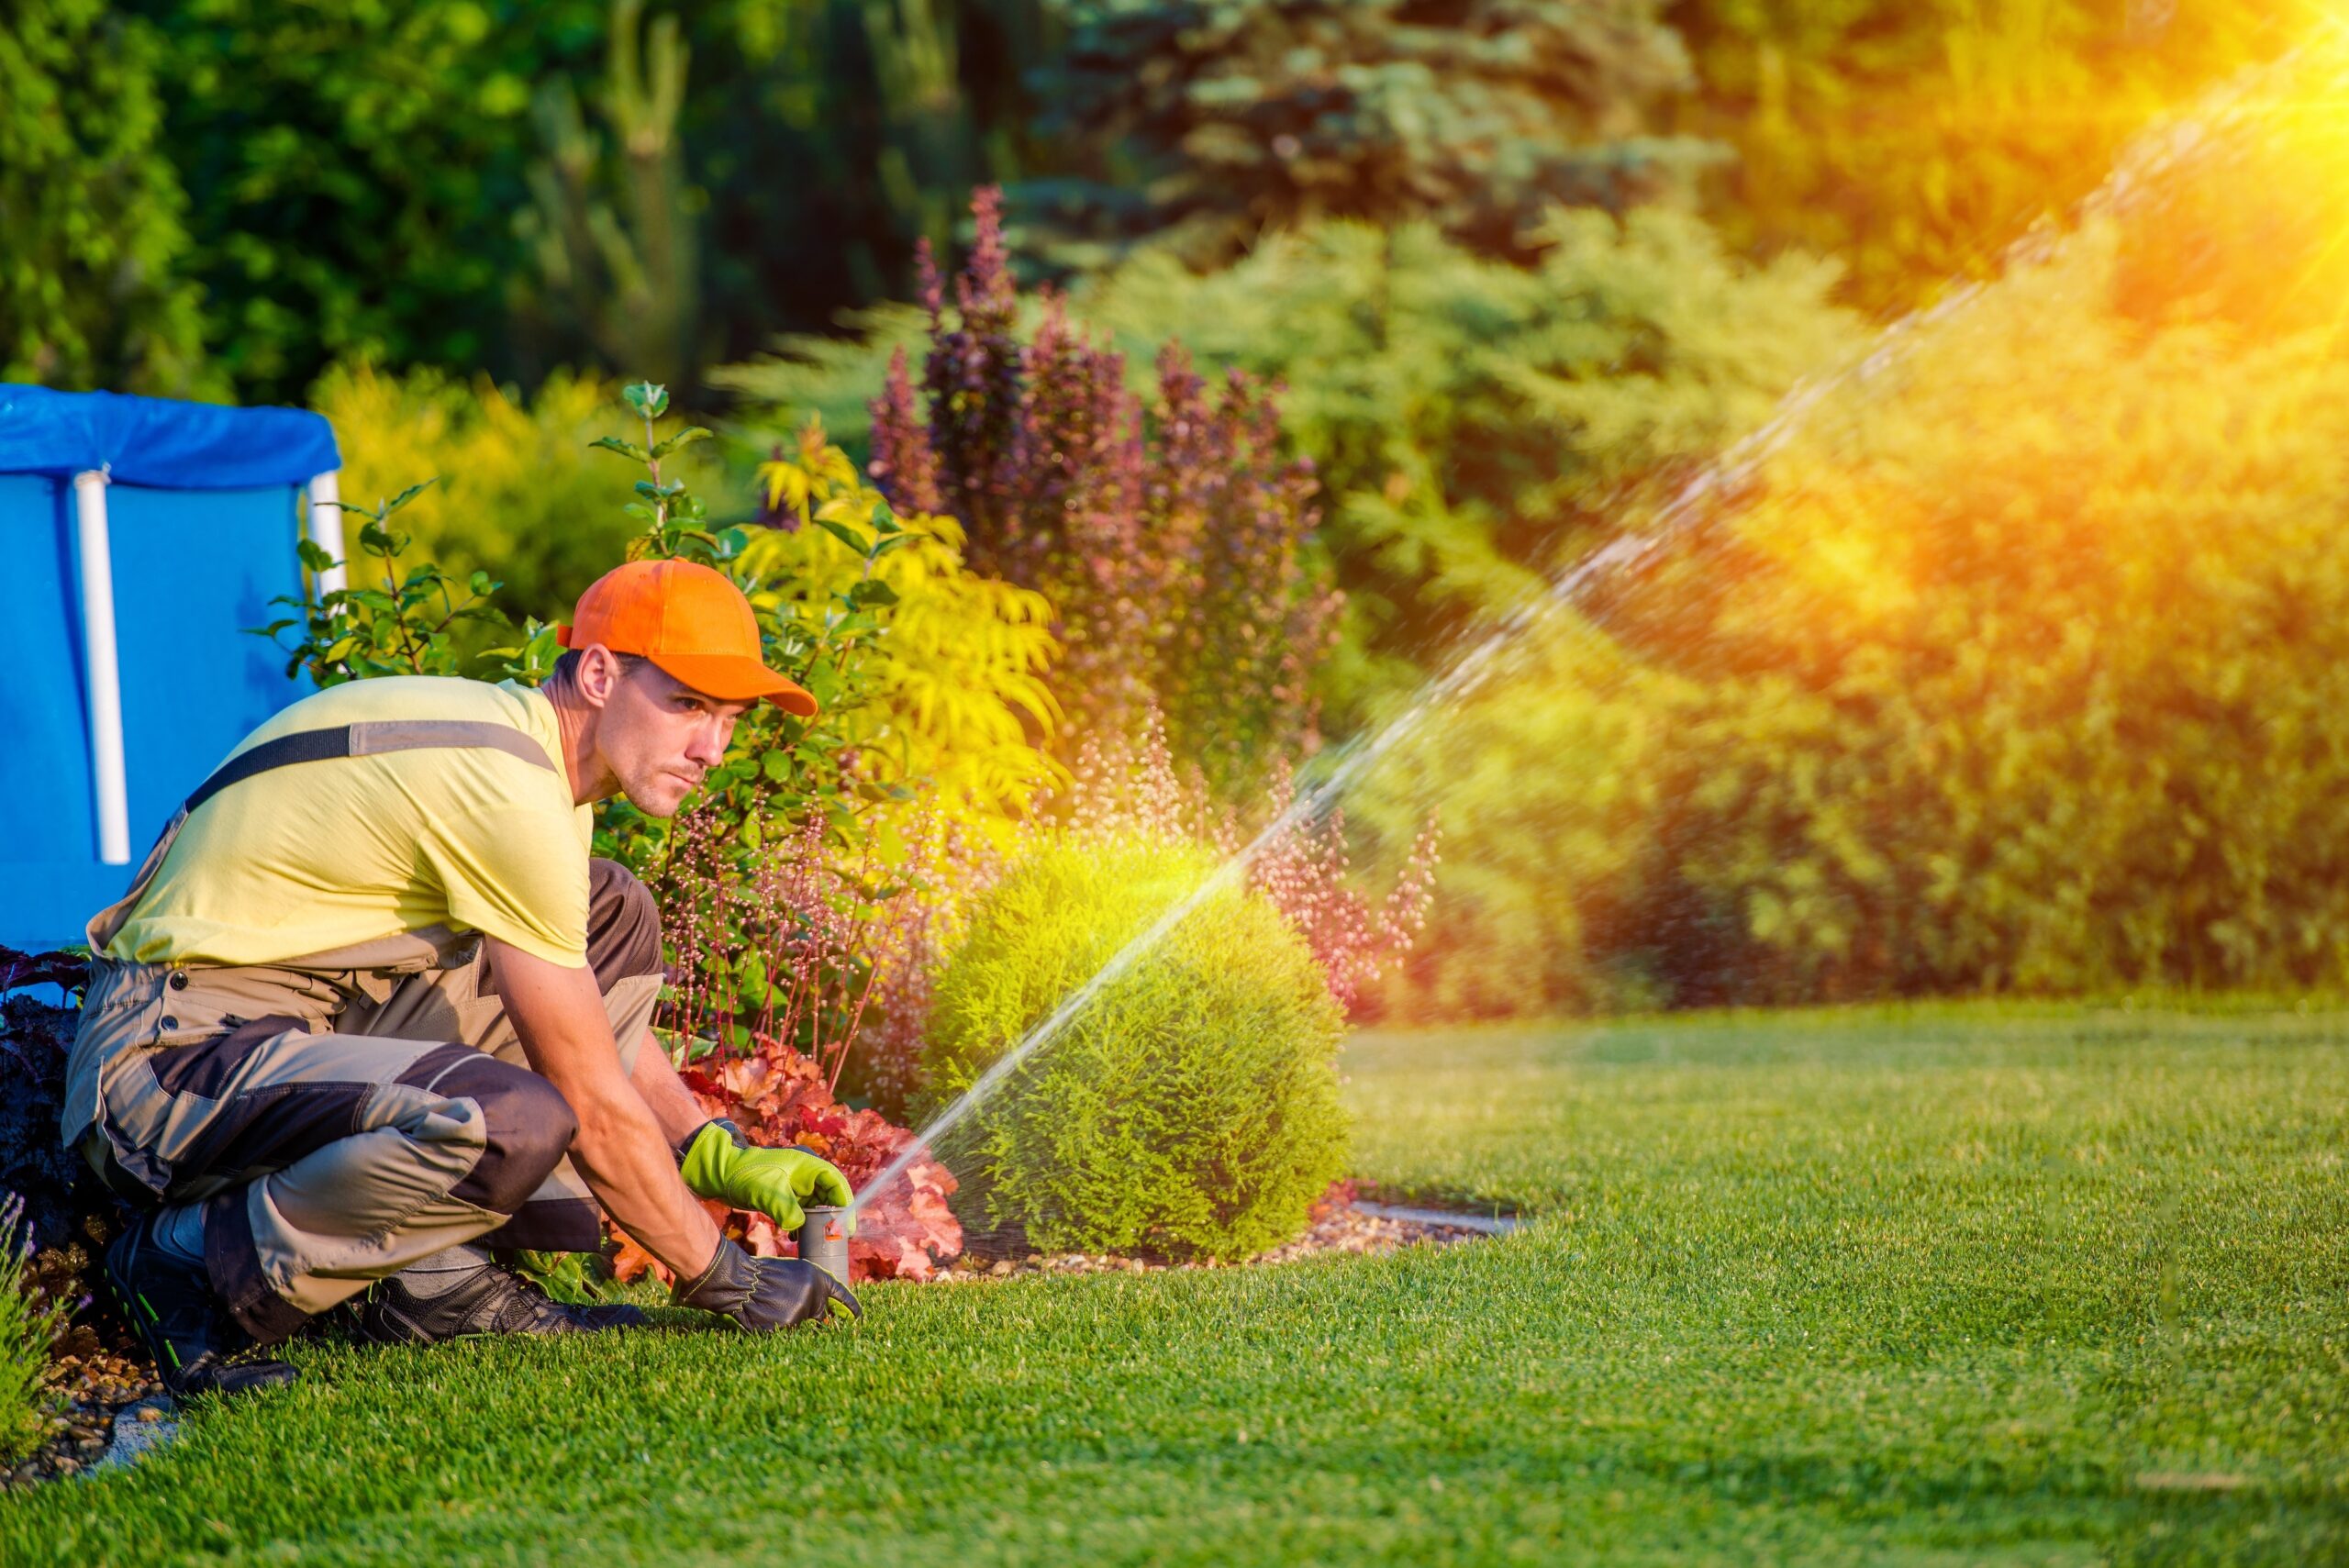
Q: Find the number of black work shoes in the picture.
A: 2